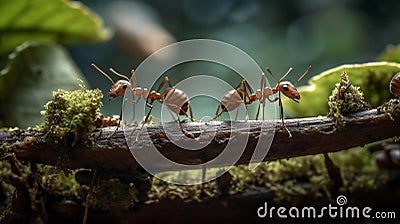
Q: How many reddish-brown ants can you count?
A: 2